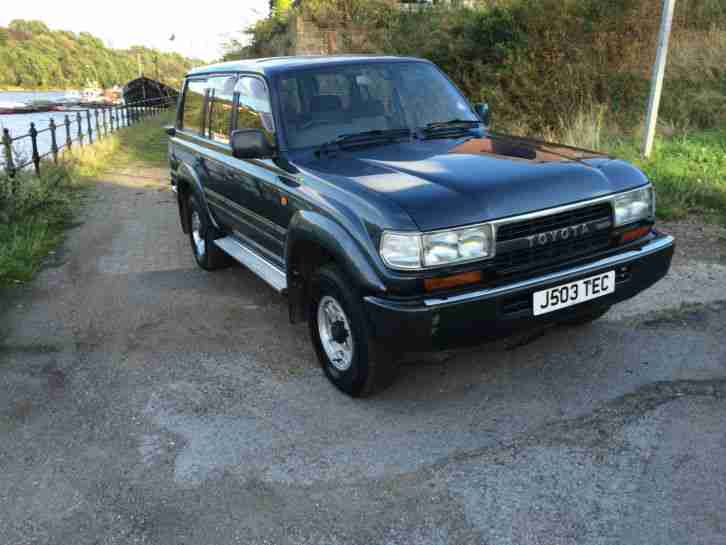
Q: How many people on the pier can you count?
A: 0